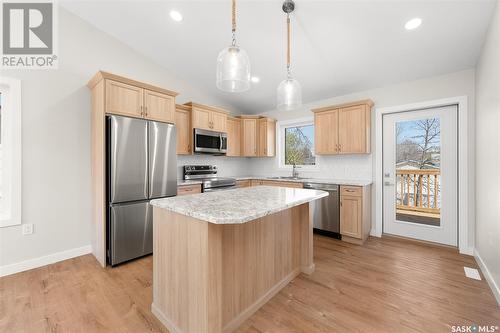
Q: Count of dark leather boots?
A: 0